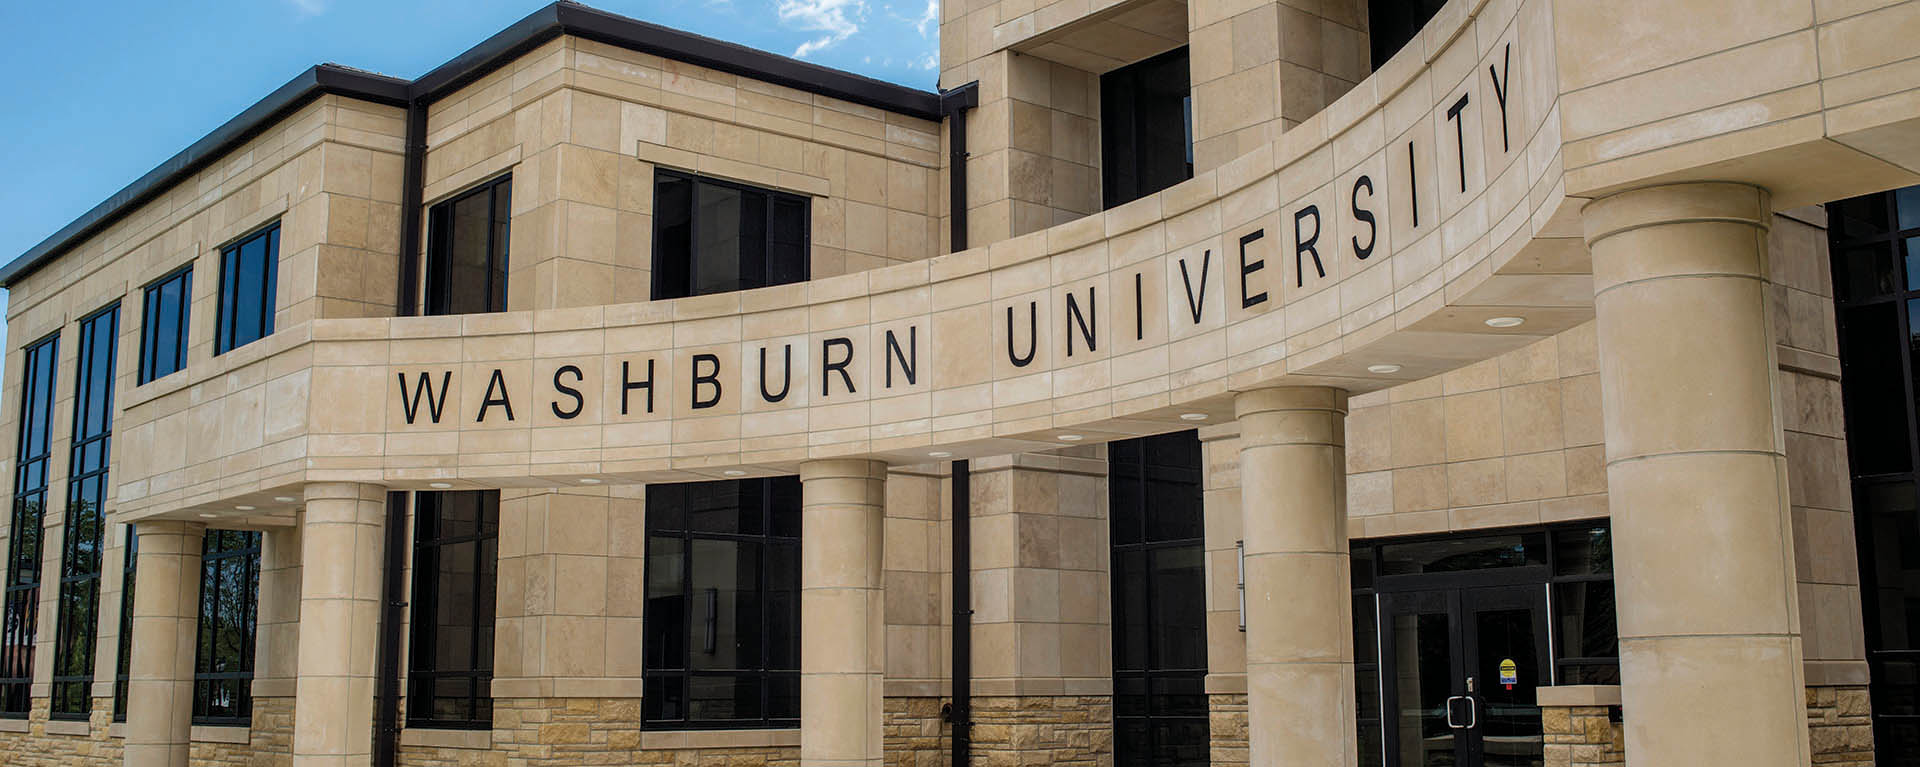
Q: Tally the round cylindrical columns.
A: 5